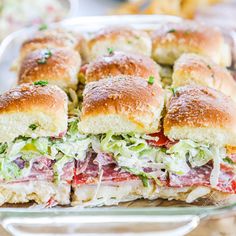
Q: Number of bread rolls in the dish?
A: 9